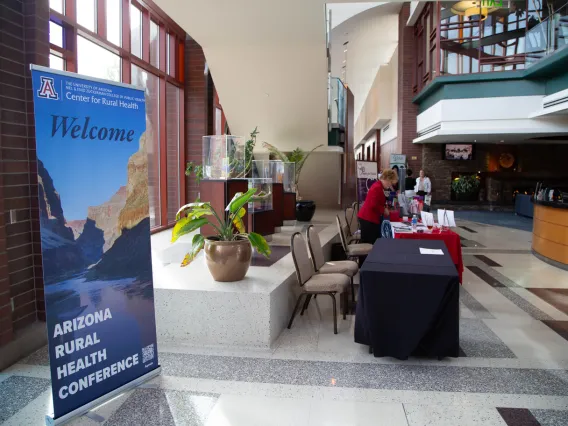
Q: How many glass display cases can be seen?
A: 4